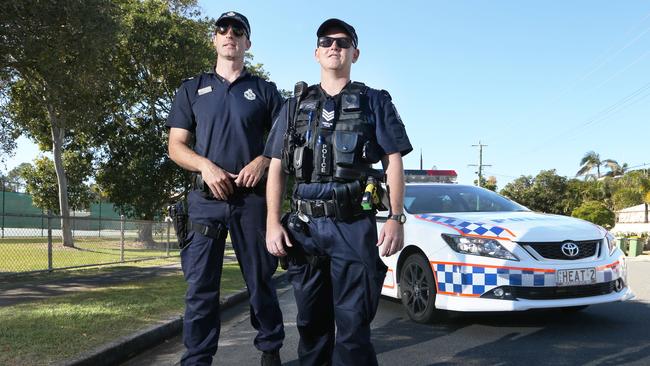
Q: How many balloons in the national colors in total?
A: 0